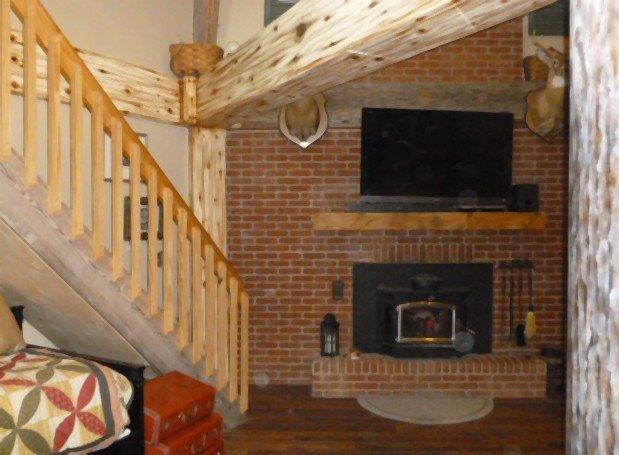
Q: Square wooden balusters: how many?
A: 15